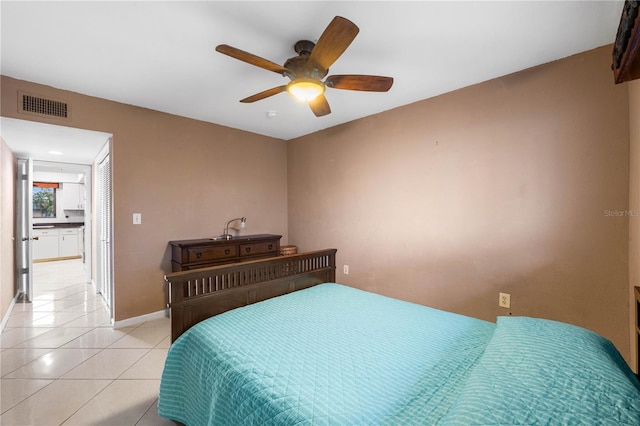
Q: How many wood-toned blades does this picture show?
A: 5